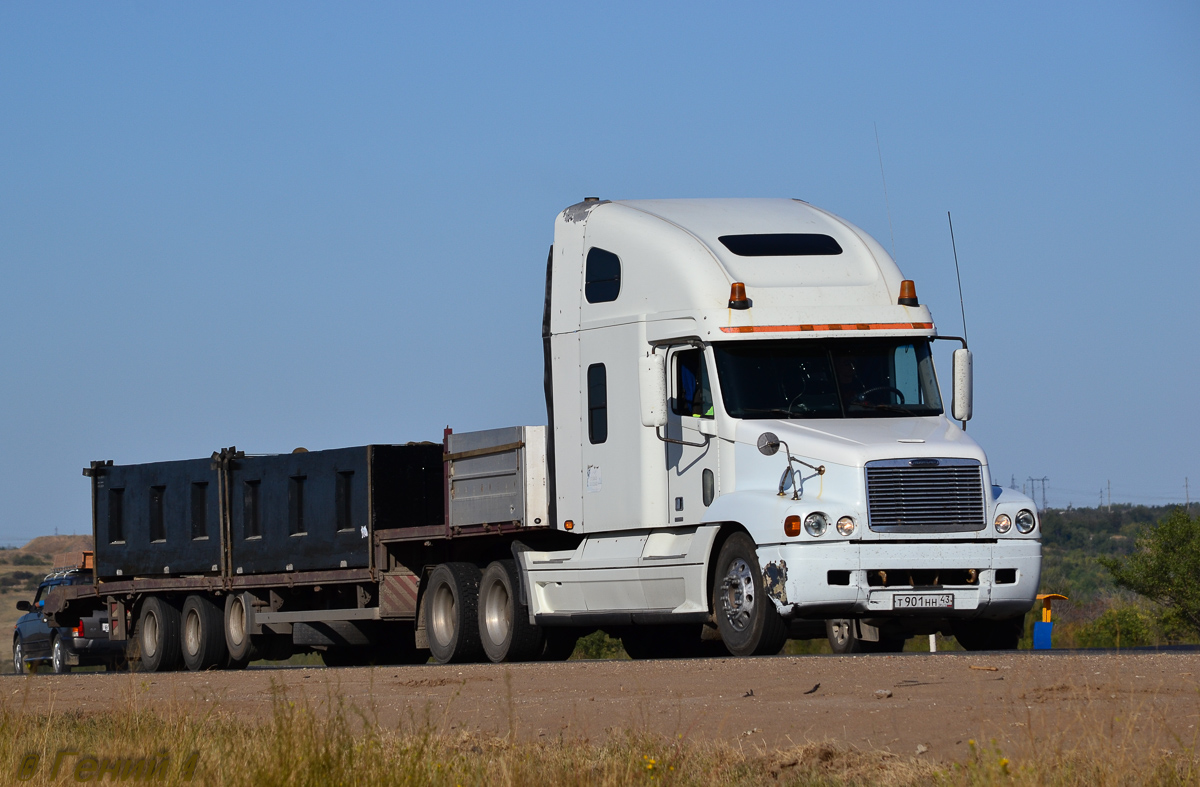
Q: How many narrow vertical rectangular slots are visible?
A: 6